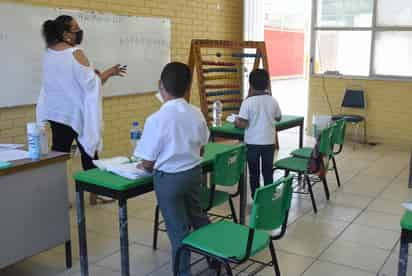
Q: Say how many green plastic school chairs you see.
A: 4